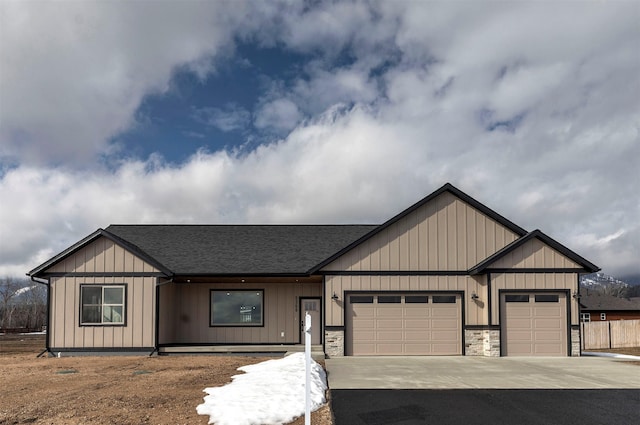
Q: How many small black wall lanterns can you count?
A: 3